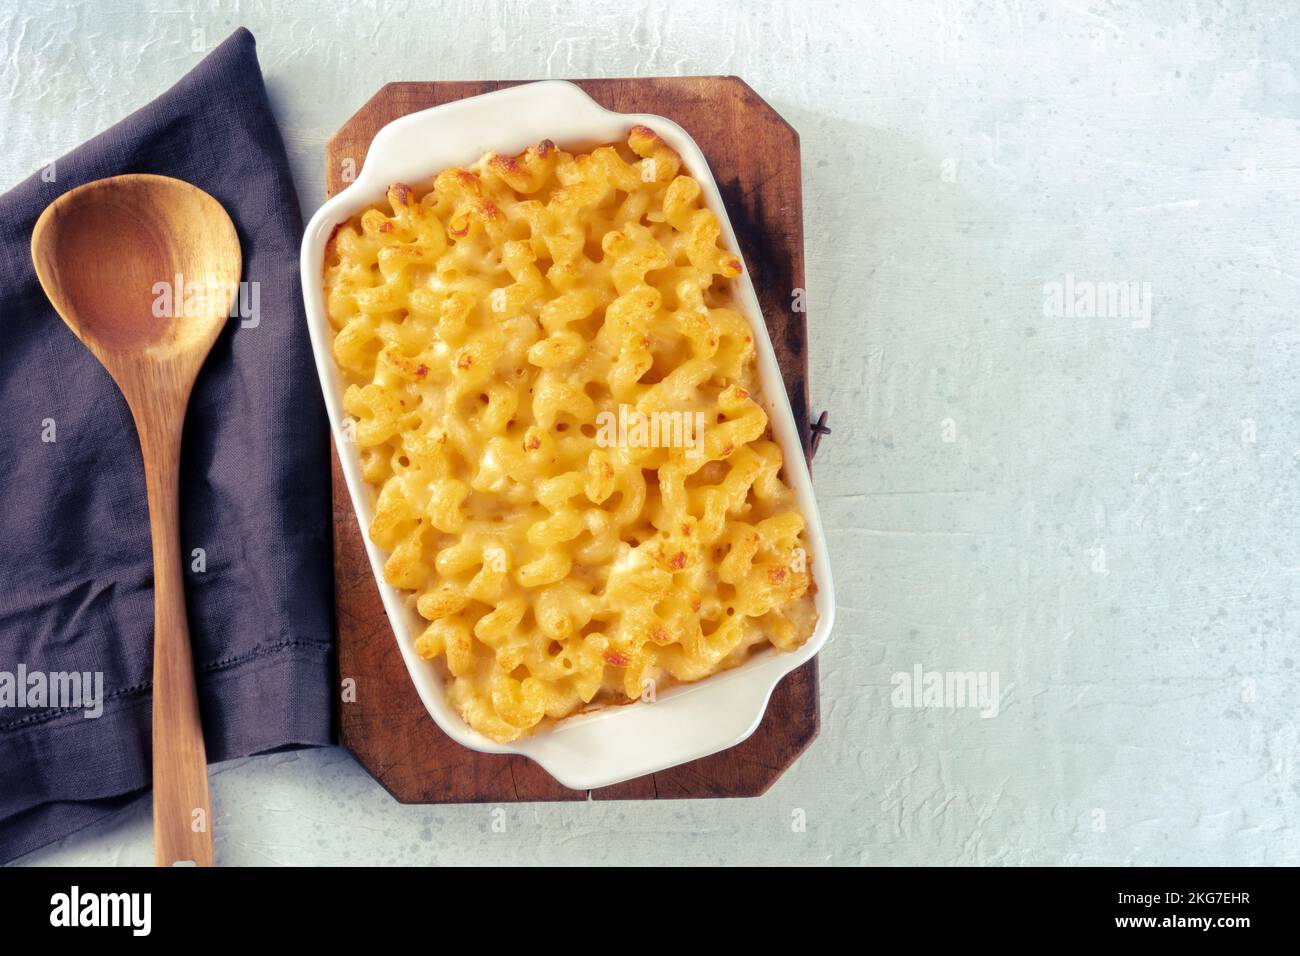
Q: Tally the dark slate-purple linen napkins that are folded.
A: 1